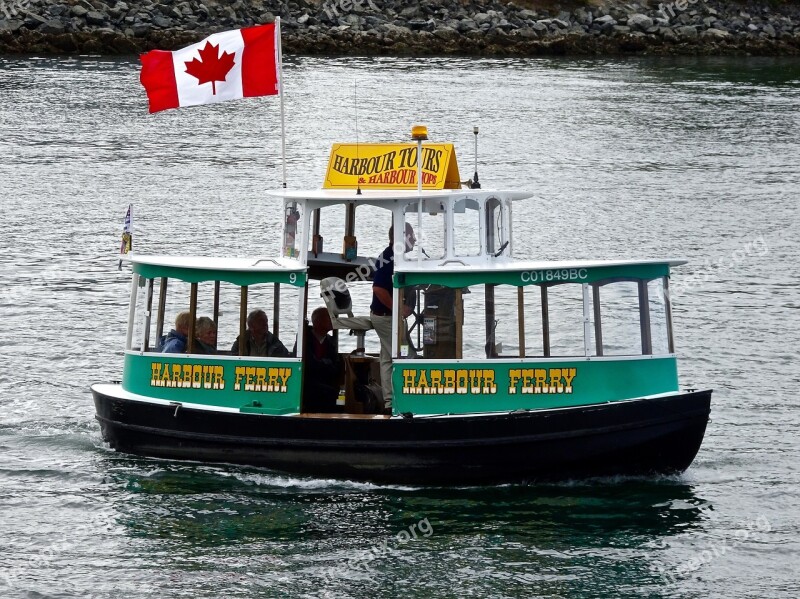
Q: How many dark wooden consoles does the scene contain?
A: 1